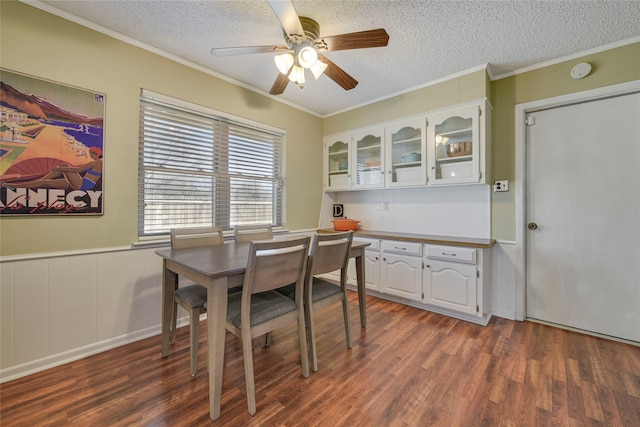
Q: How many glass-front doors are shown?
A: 4